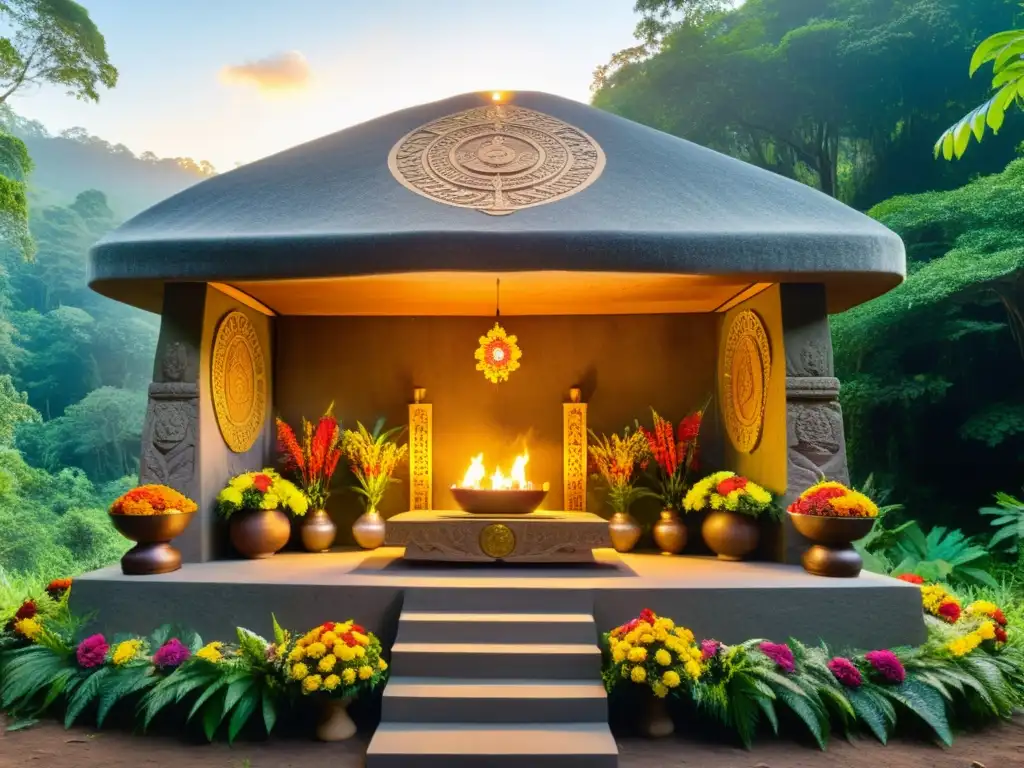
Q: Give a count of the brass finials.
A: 2